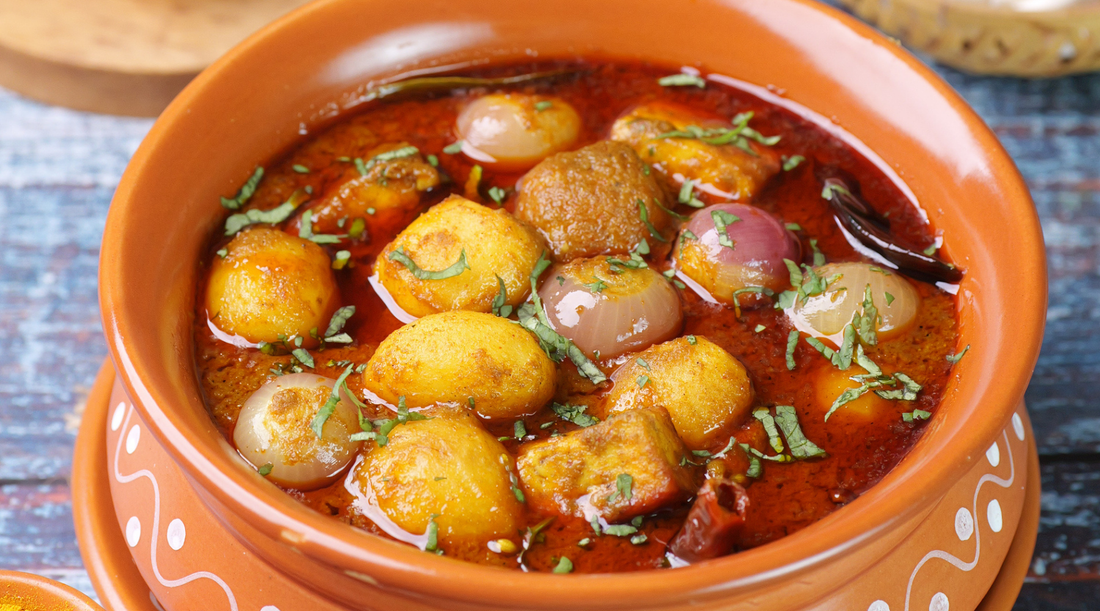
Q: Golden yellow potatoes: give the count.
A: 5